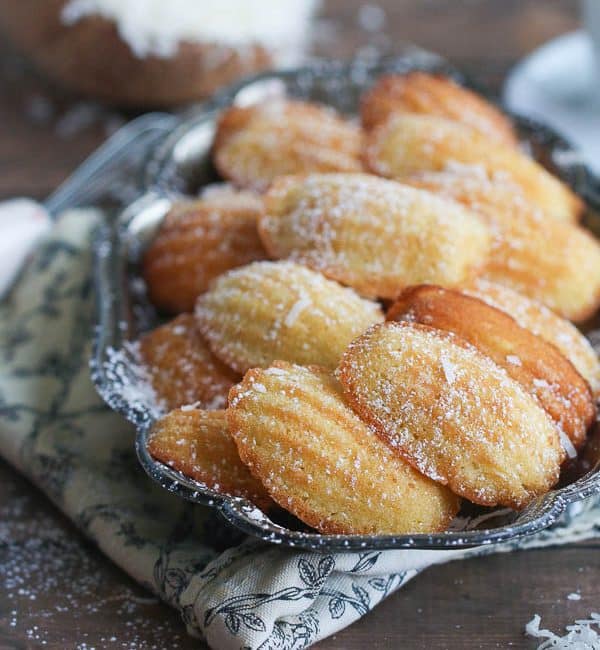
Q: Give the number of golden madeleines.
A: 13